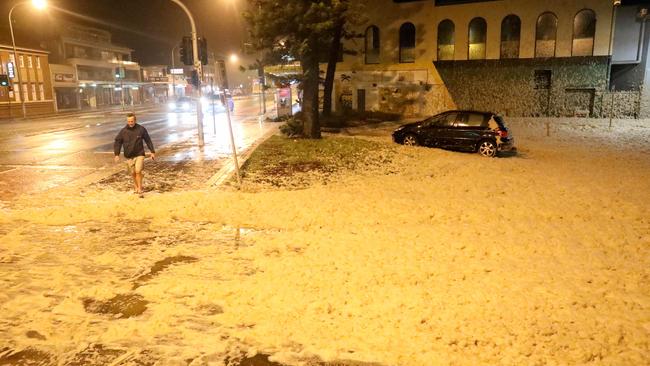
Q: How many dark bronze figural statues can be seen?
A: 0